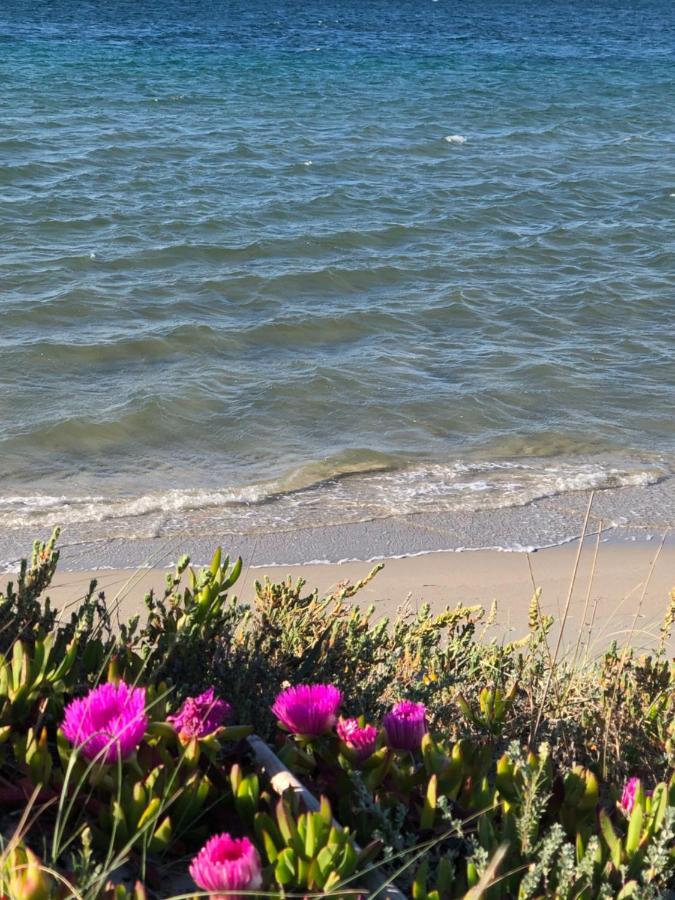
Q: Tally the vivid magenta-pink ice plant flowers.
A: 7